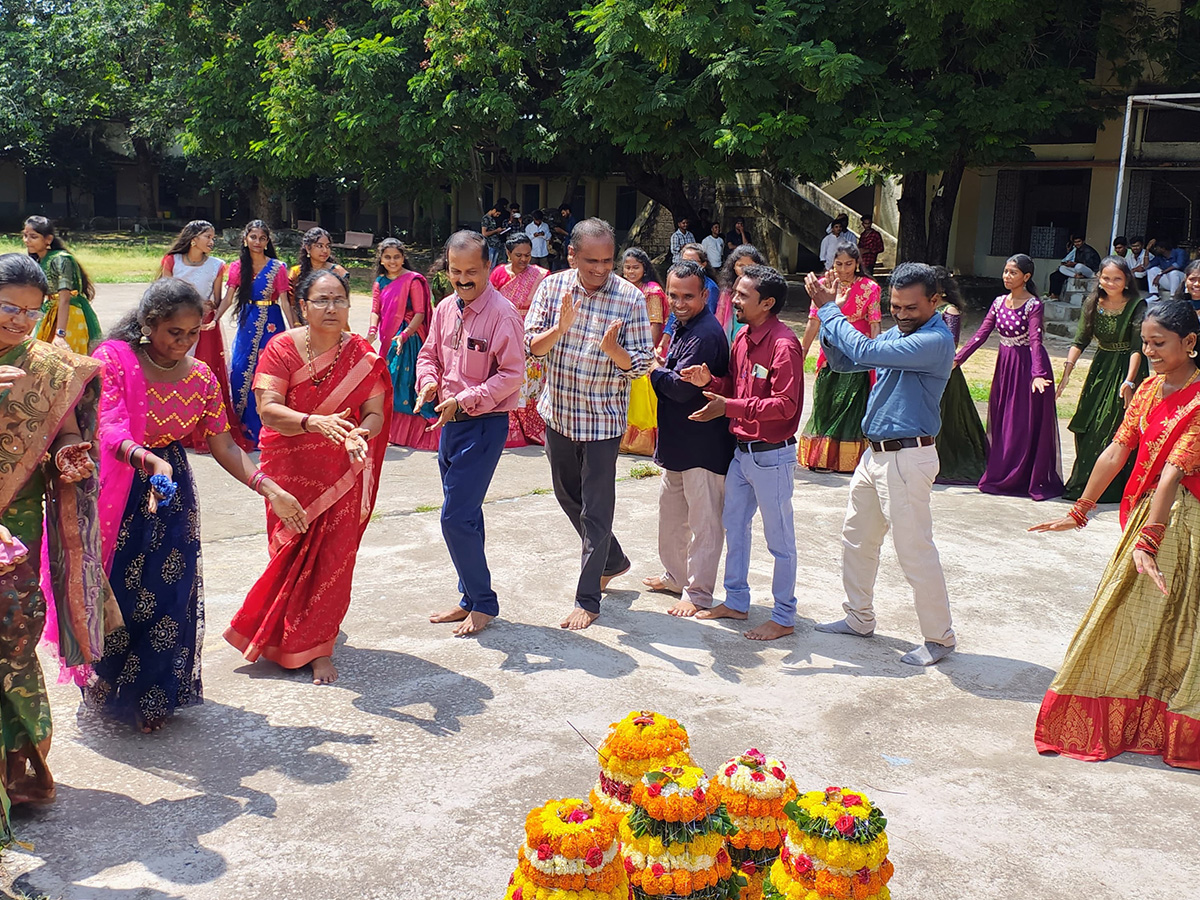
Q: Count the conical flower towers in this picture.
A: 5